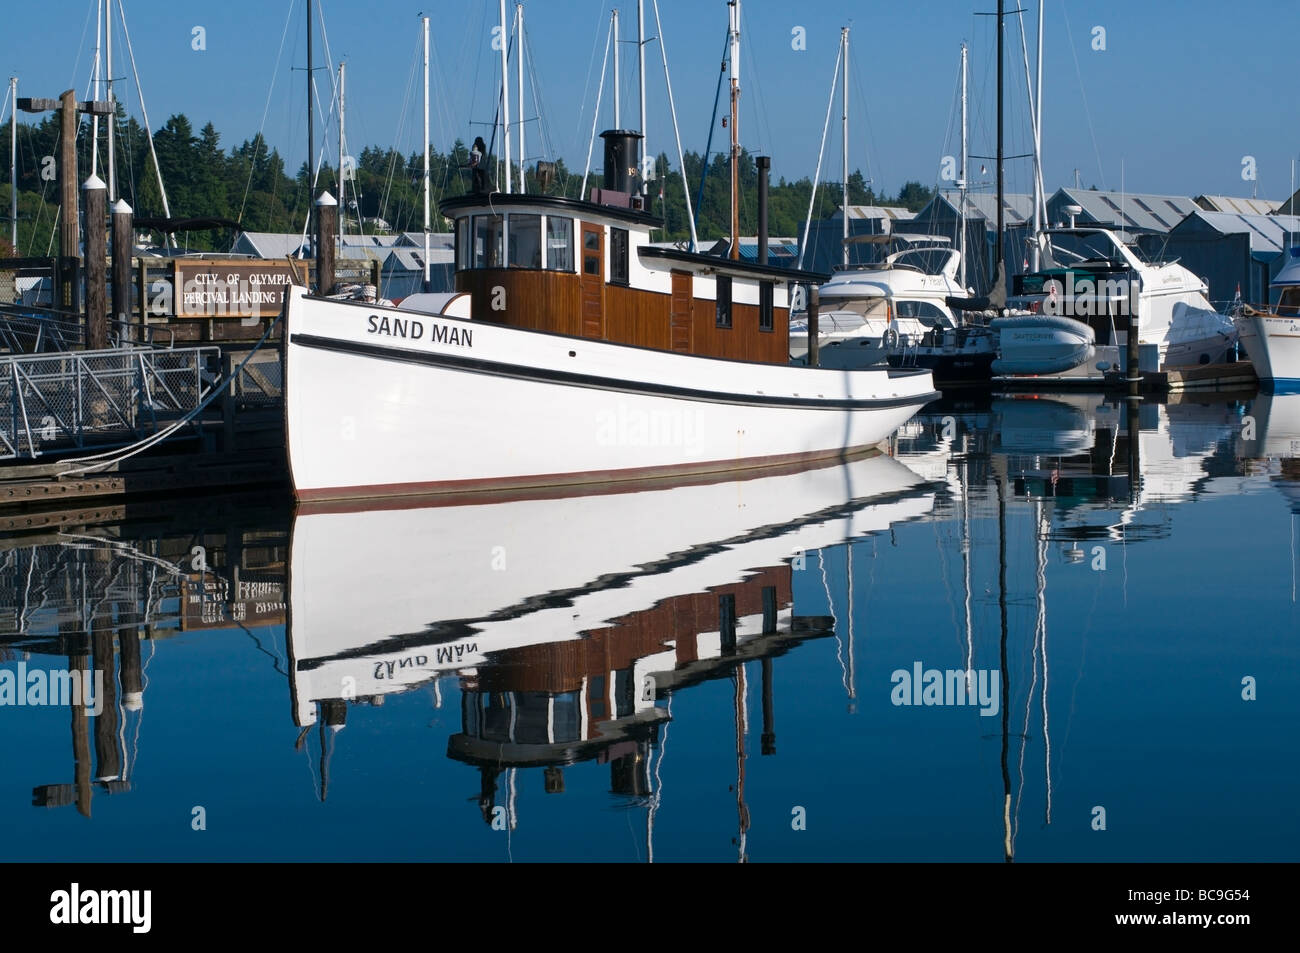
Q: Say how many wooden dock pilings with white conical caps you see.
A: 3